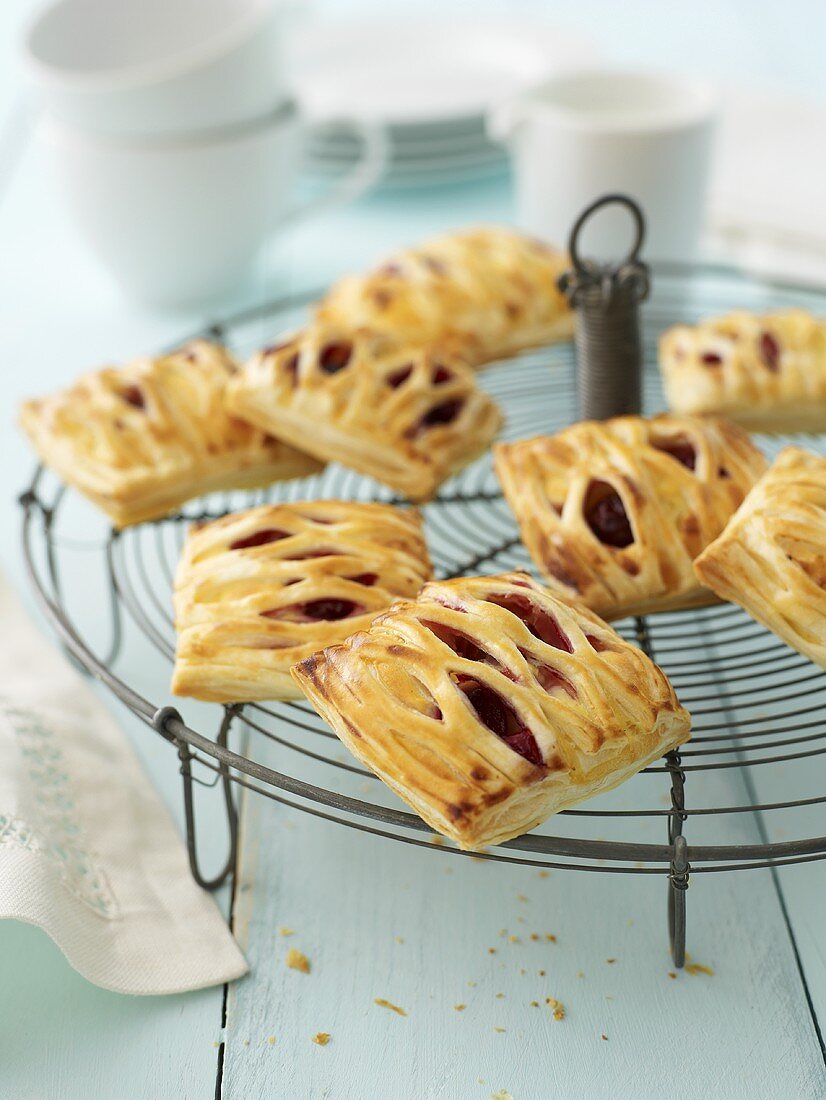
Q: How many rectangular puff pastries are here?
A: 8